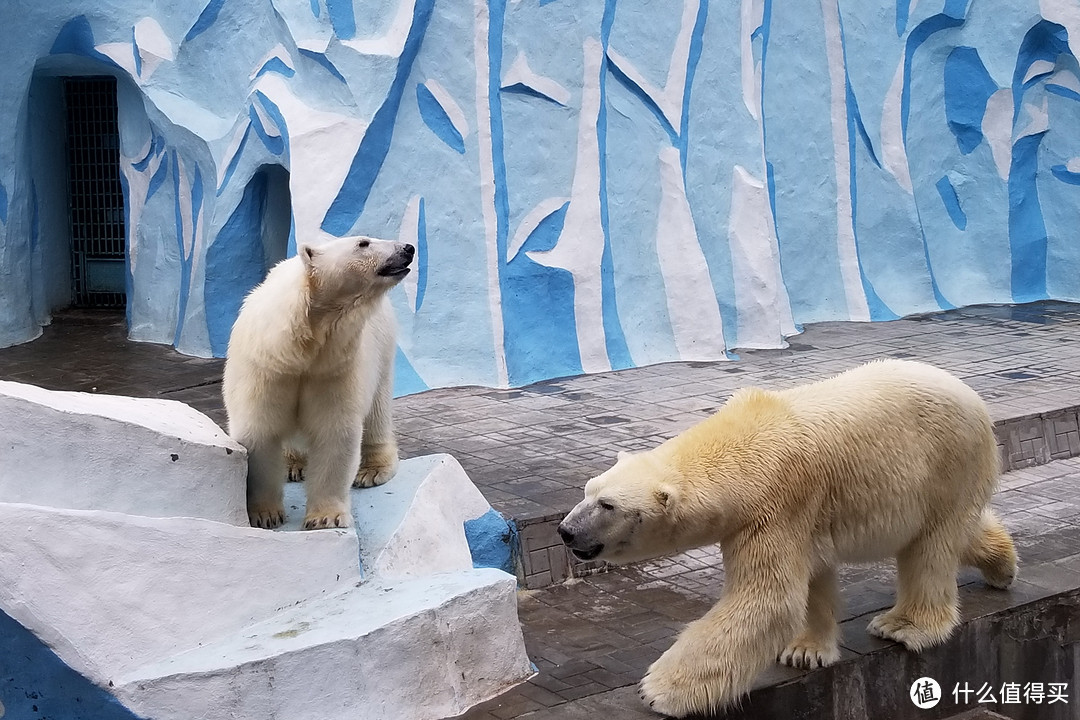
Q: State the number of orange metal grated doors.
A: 0